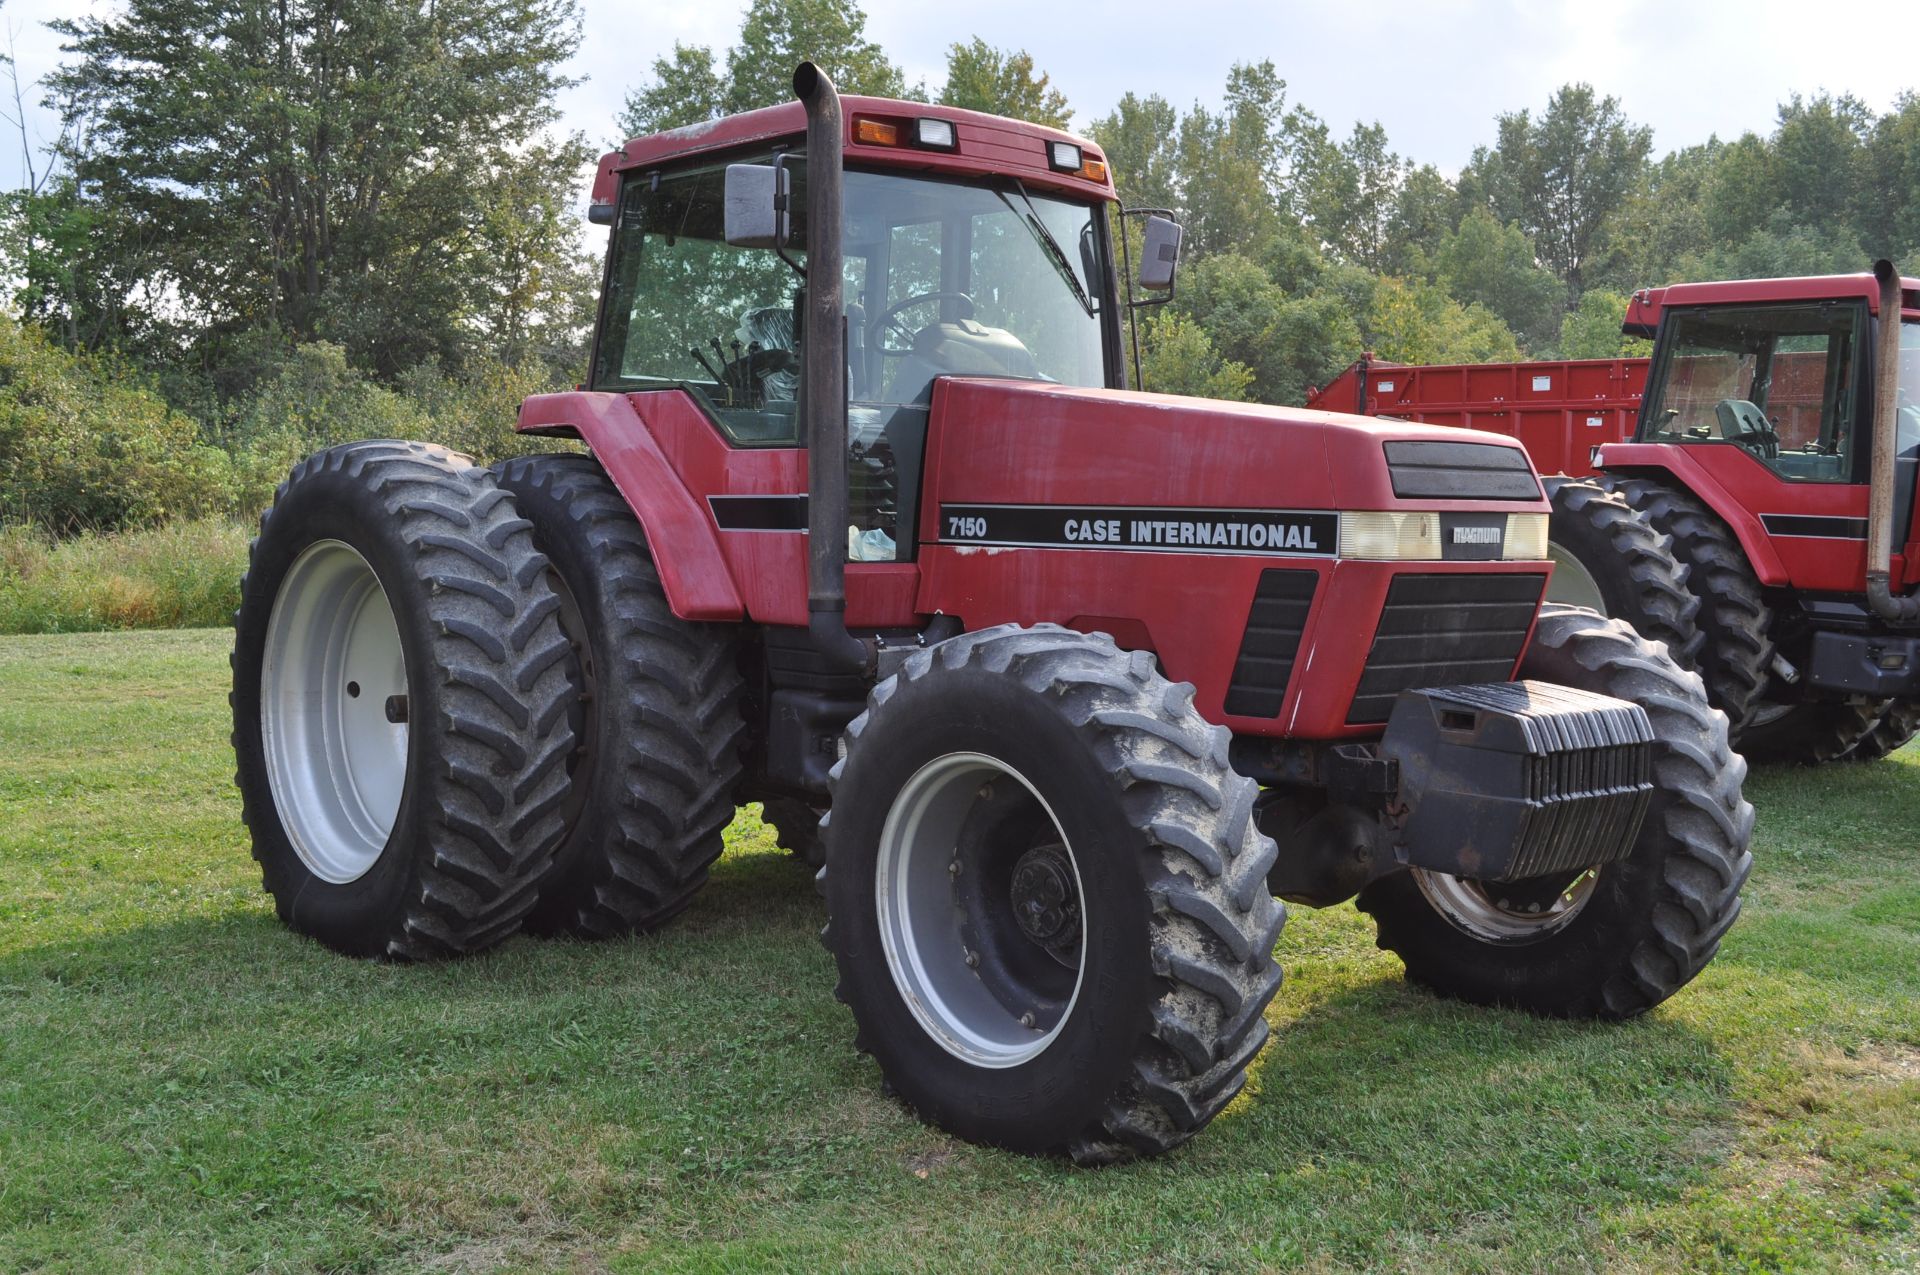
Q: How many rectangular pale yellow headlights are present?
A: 2